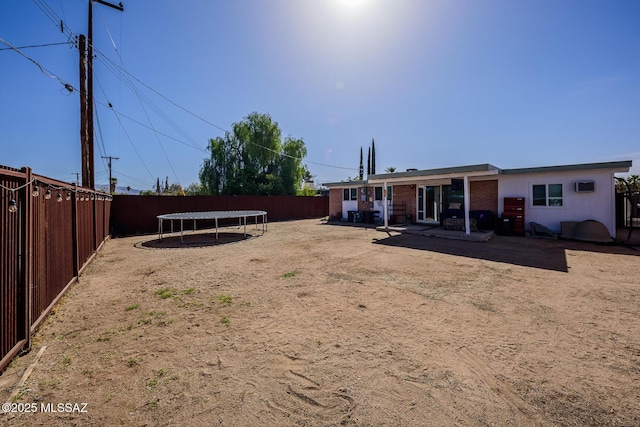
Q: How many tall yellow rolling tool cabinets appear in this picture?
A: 0